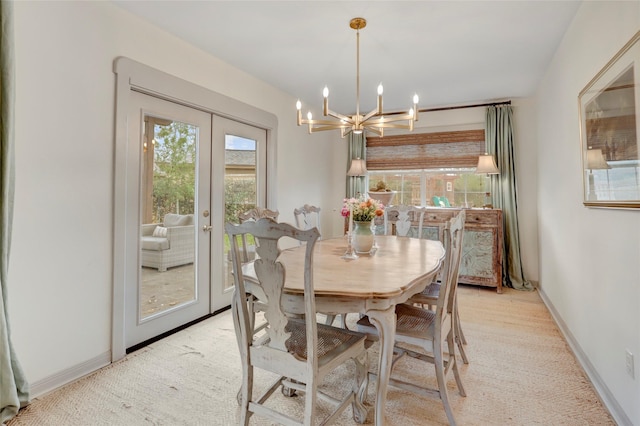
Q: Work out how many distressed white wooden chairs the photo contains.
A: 6